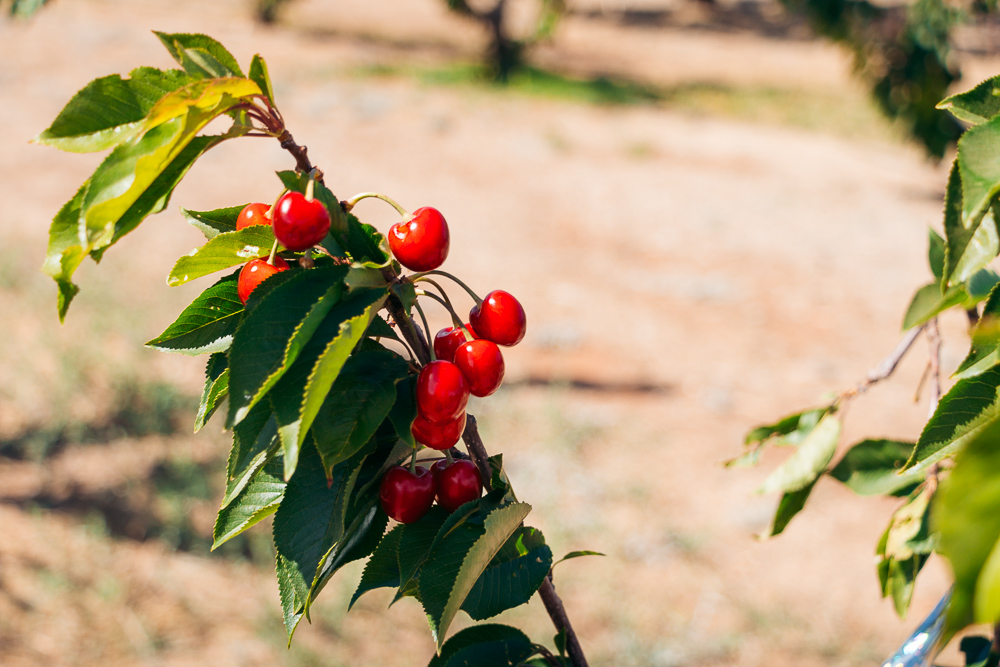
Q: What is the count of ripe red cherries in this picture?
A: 11